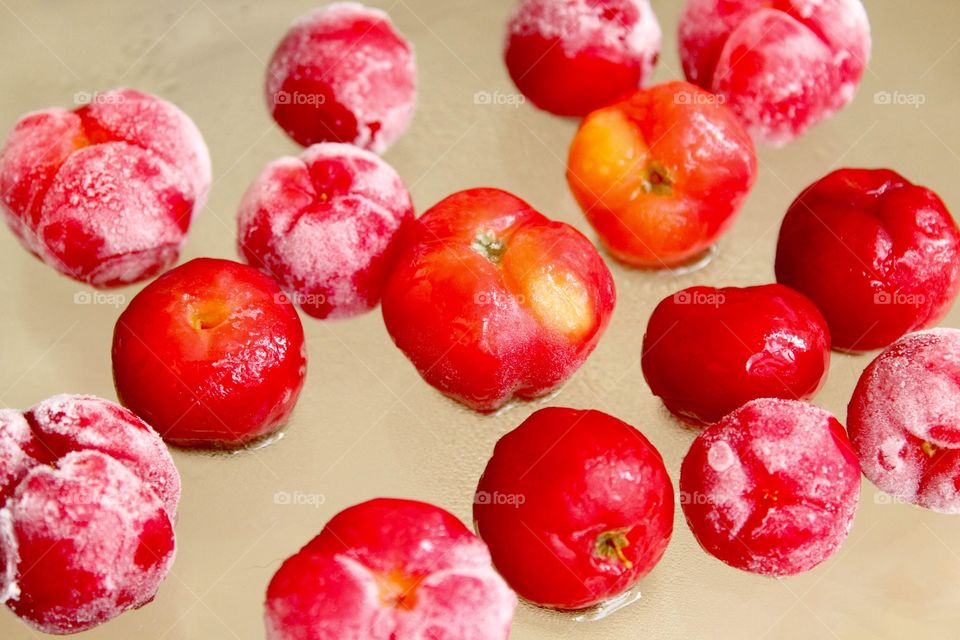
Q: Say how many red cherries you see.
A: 15